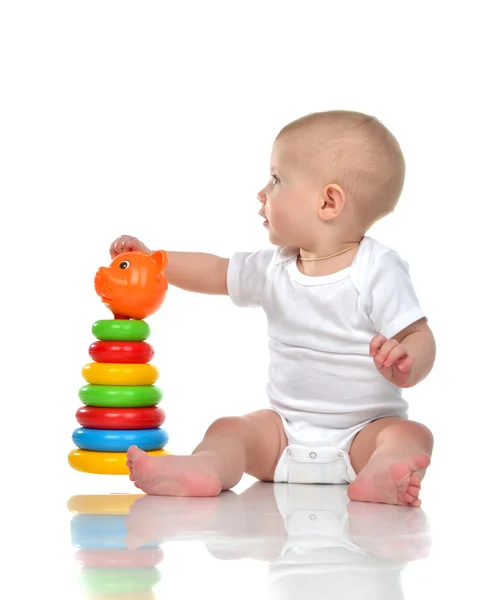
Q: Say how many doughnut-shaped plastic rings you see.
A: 7